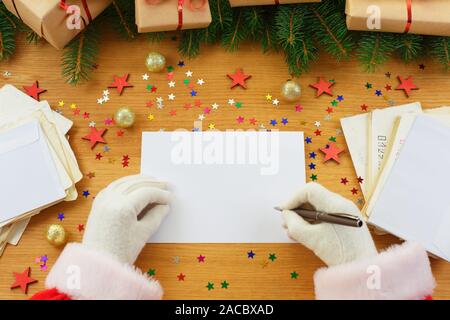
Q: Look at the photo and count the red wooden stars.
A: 8